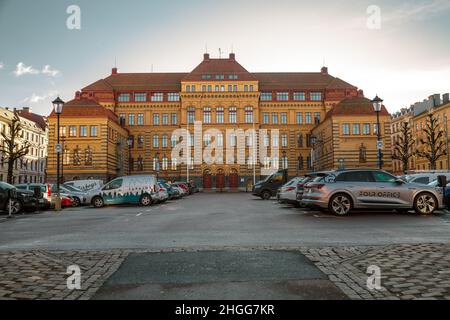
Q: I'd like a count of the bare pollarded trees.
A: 3